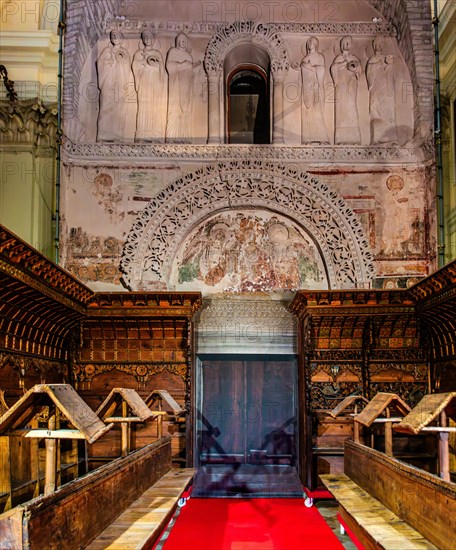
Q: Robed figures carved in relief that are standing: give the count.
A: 6